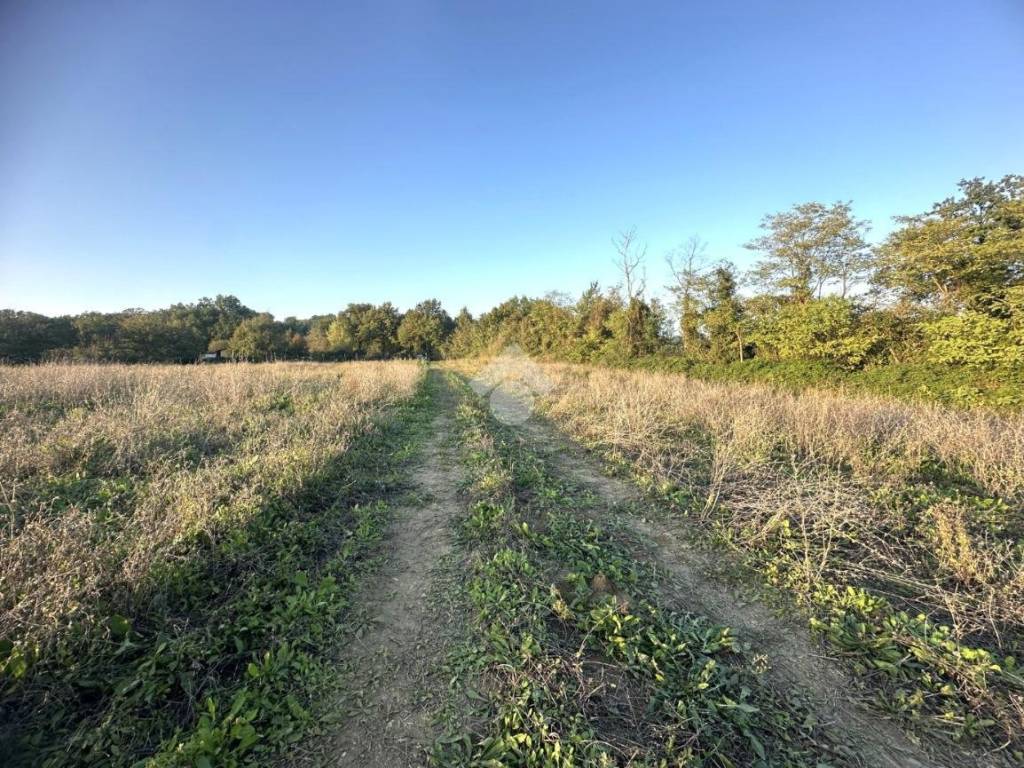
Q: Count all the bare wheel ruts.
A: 2